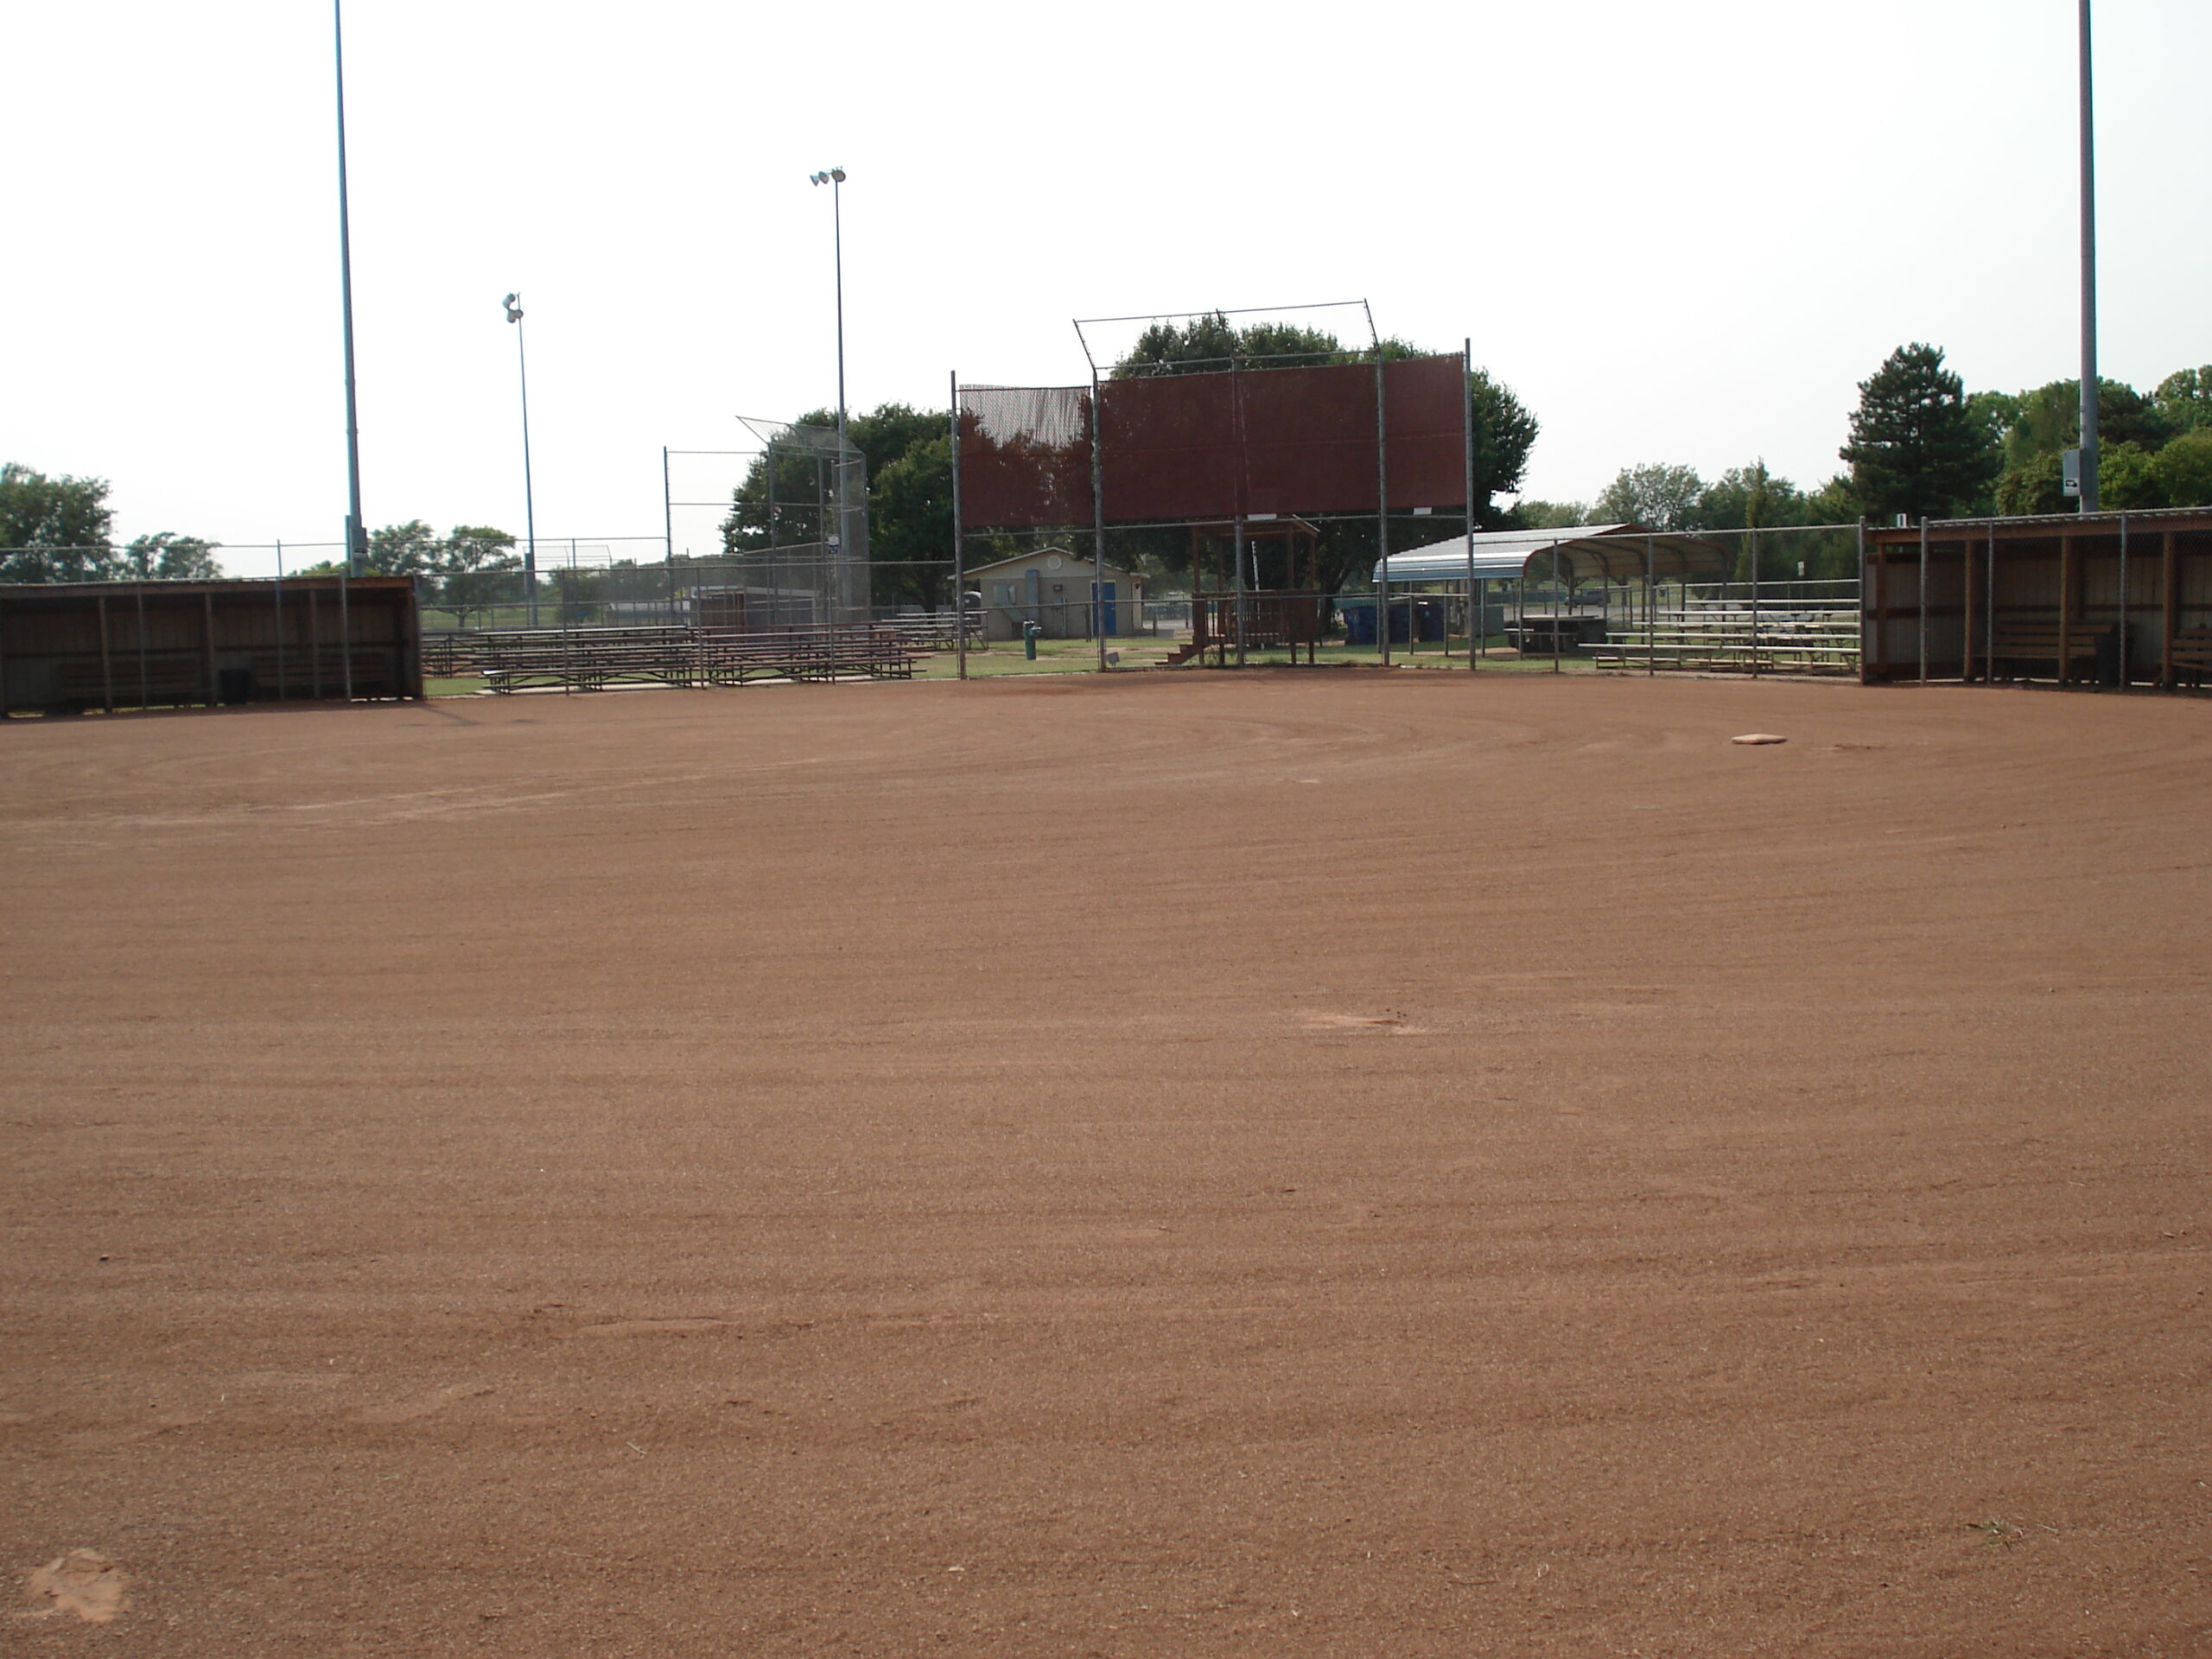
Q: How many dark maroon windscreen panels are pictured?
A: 4